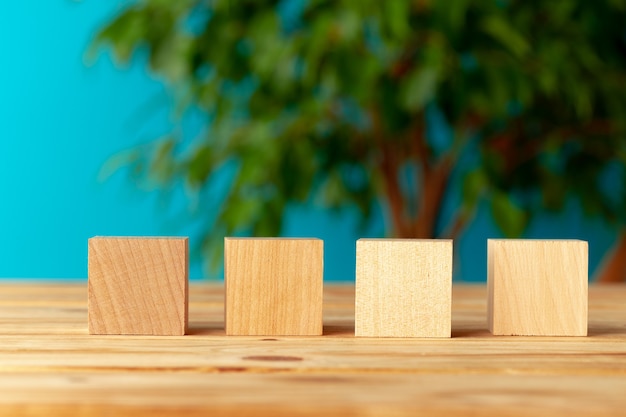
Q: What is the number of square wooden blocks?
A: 4